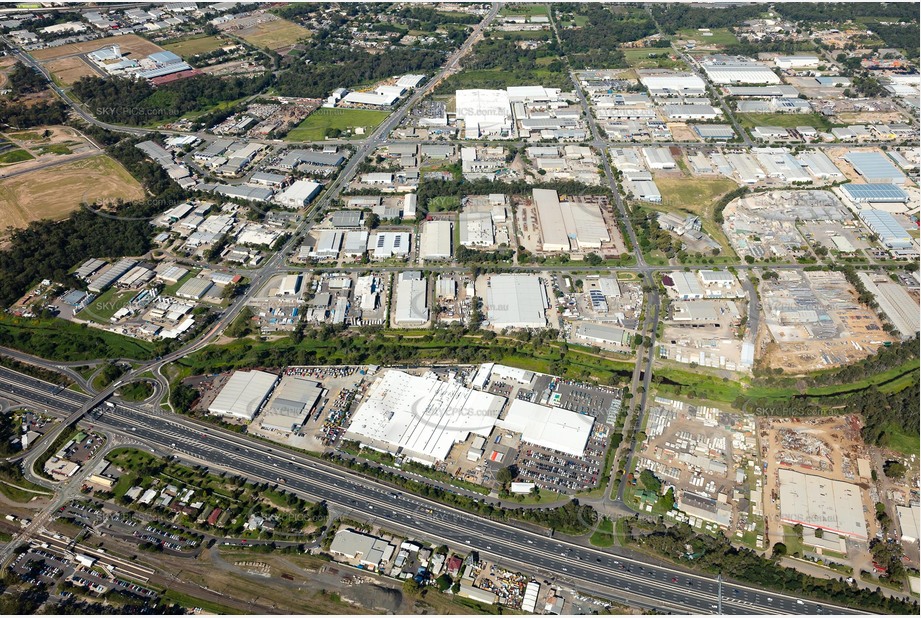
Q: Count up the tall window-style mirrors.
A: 0